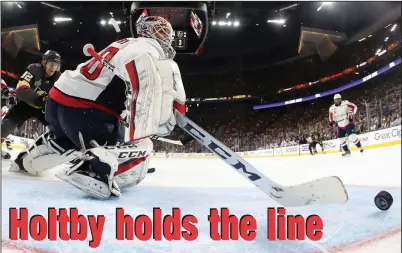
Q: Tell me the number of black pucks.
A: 1